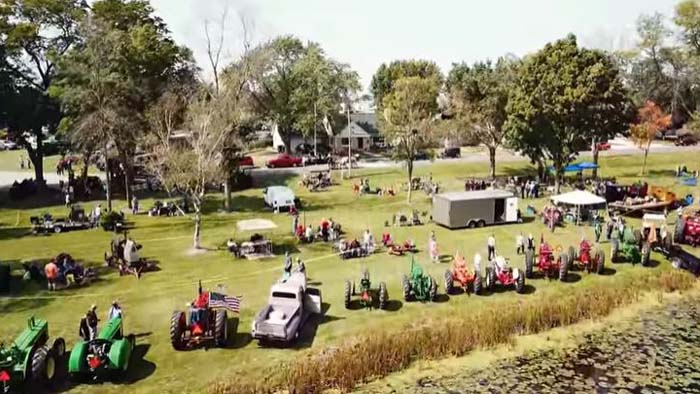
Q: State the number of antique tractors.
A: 12